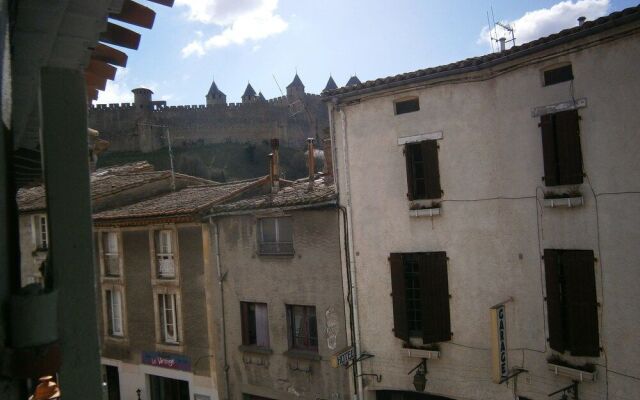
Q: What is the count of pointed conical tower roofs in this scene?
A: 5